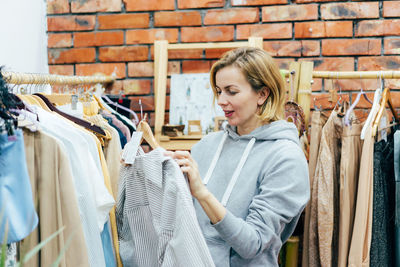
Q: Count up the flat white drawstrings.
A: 2